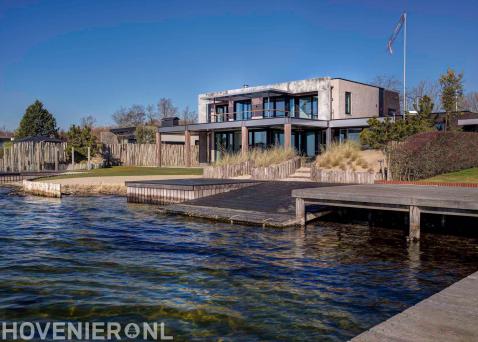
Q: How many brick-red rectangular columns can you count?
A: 4